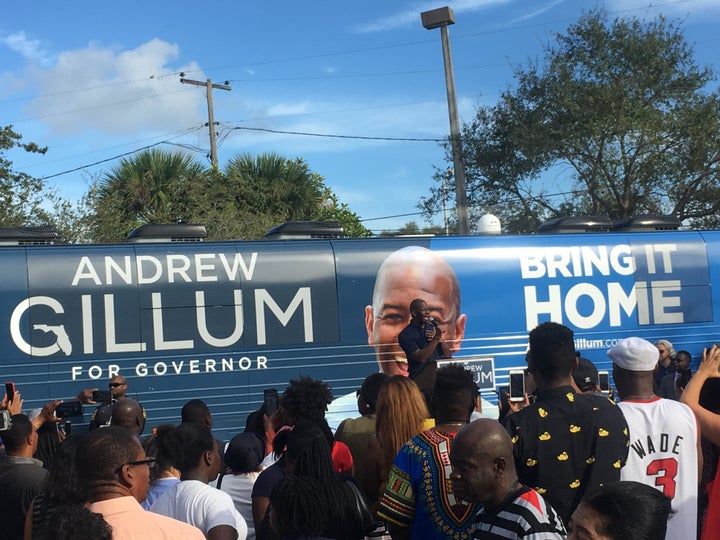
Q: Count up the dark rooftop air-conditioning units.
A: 5